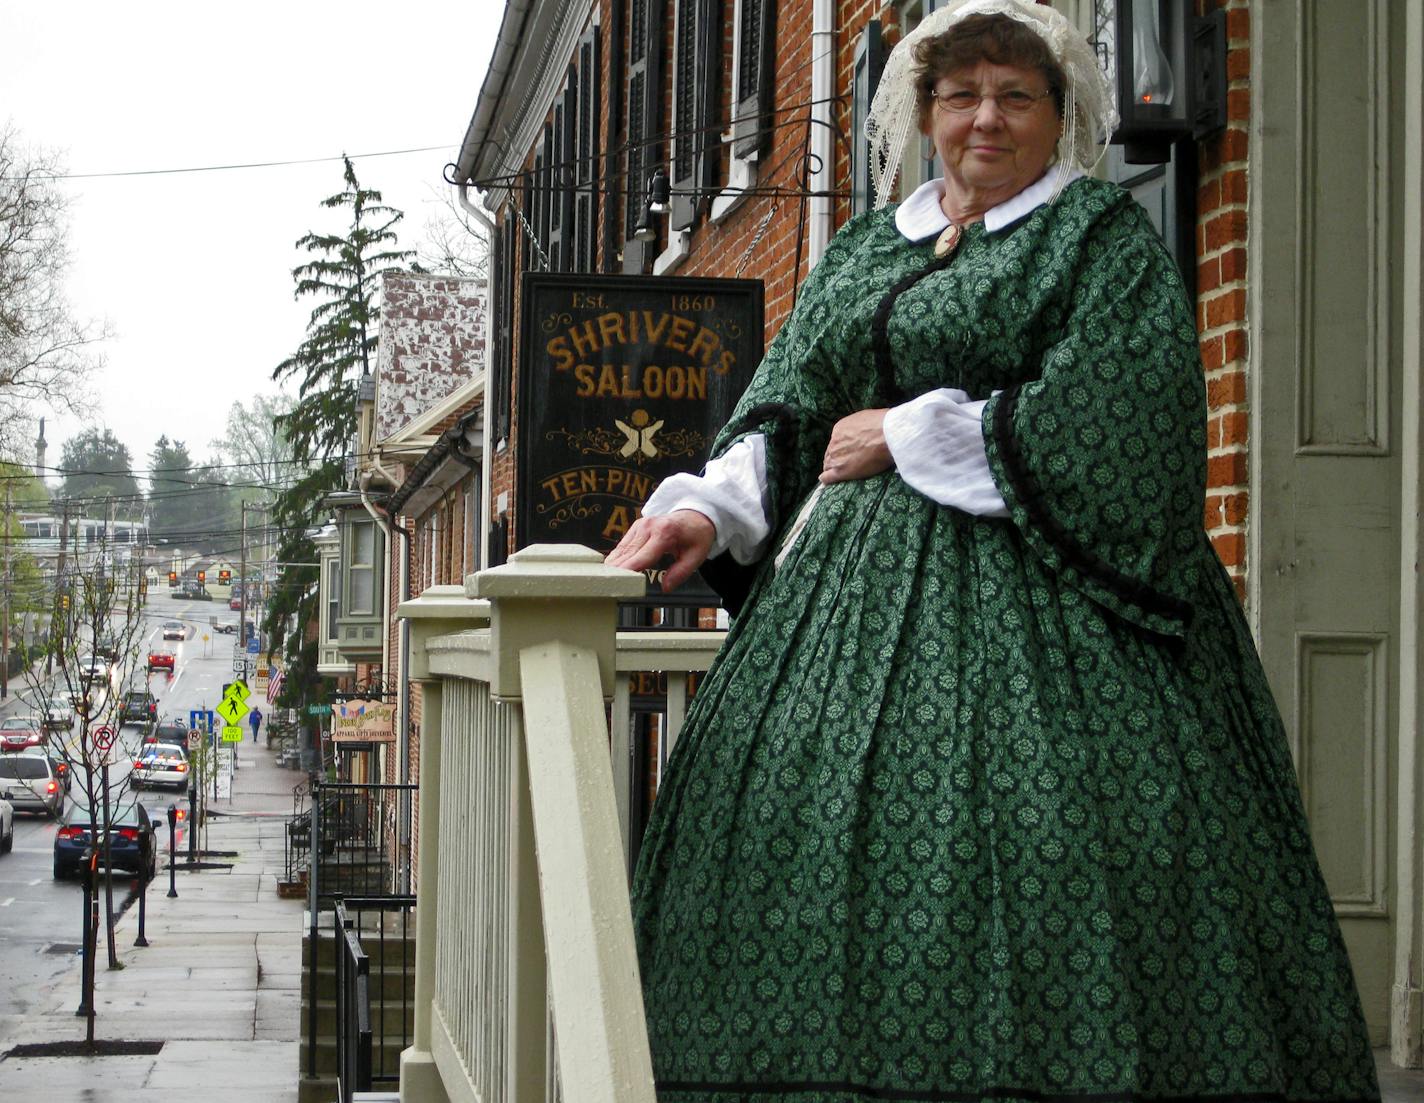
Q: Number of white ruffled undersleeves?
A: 2